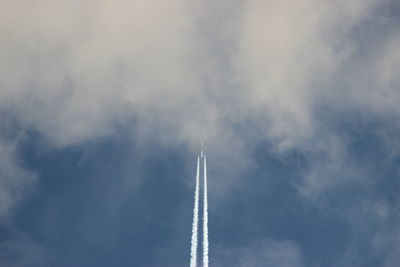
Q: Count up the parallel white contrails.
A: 2